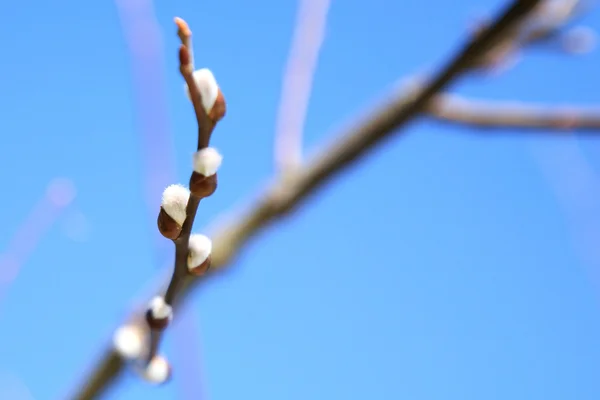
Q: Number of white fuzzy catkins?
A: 7